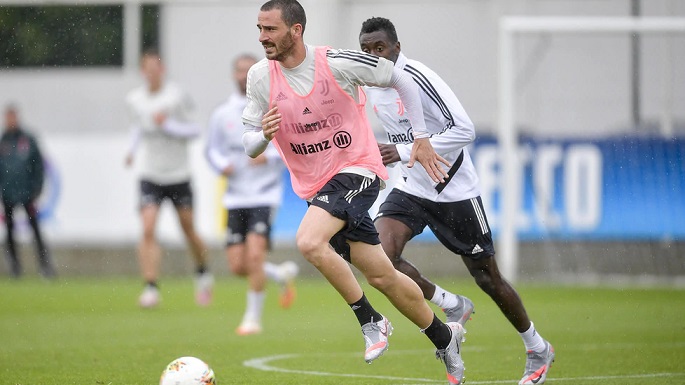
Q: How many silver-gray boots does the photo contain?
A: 4